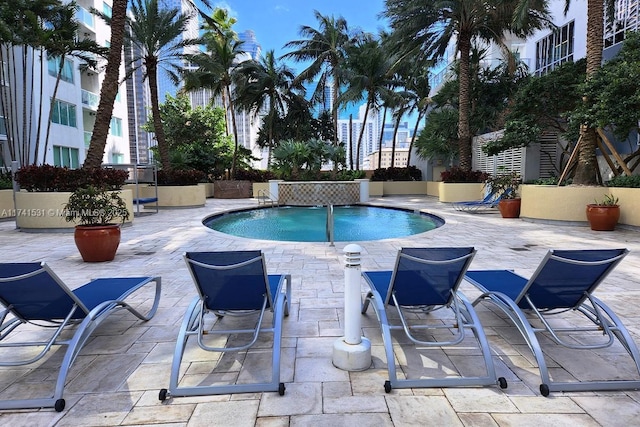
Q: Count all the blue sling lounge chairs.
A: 6